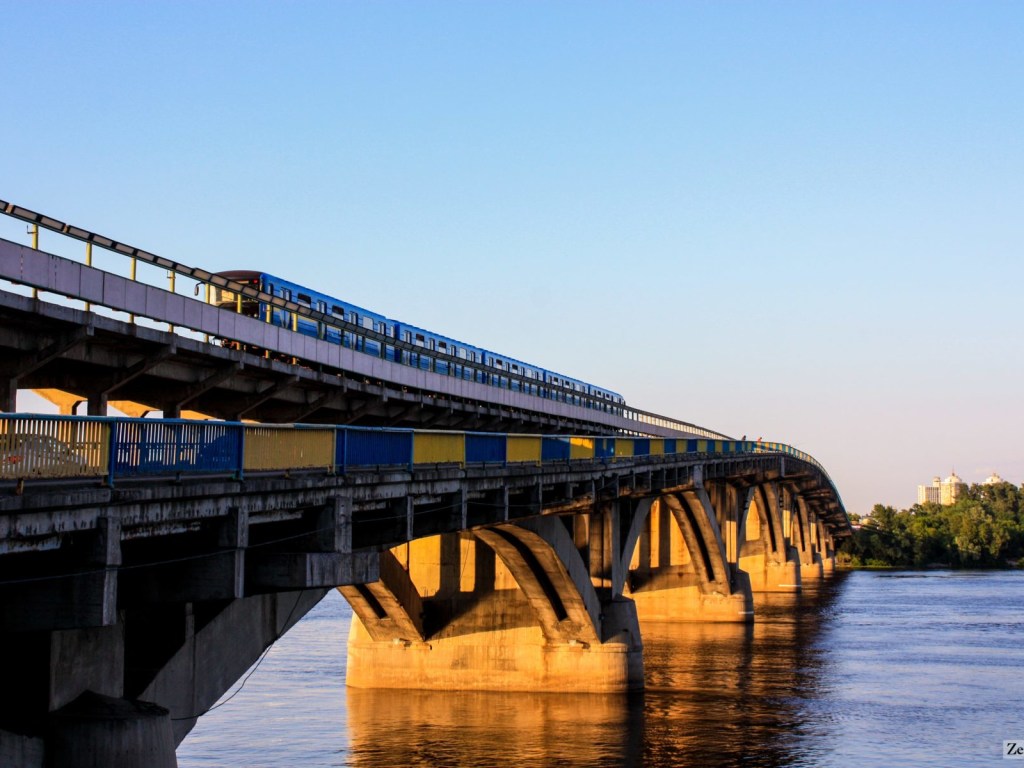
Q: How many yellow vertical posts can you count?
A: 8